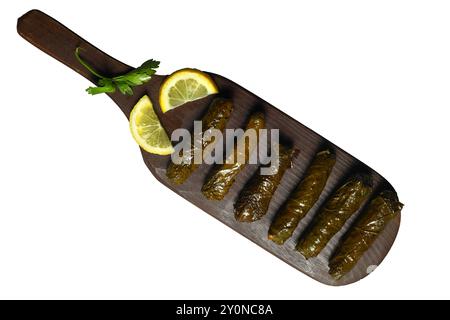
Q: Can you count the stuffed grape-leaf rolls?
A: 6